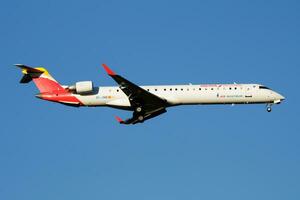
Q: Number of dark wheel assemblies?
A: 3